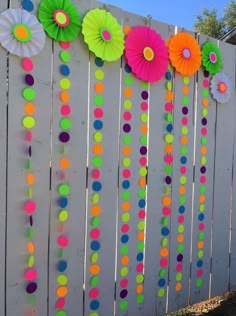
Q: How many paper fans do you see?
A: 7